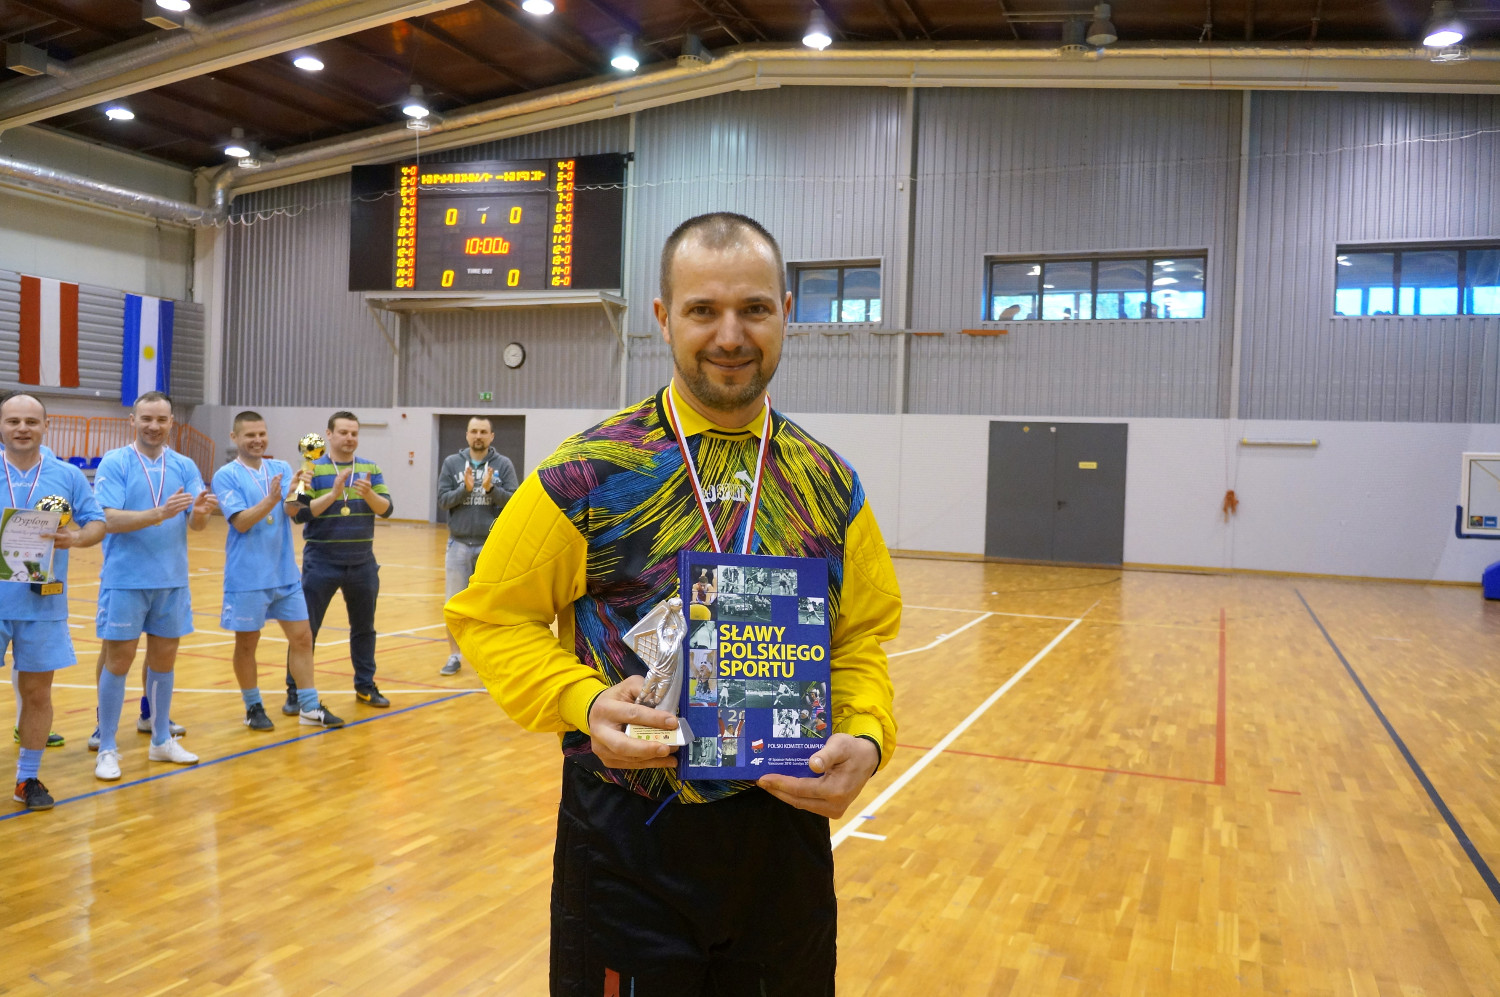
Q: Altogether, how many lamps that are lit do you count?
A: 9